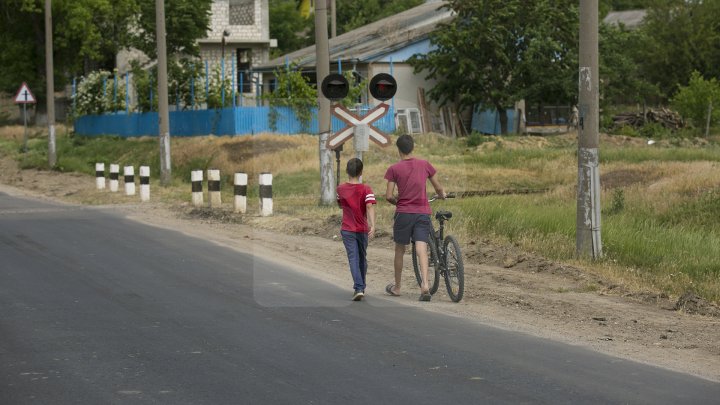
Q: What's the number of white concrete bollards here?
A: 8